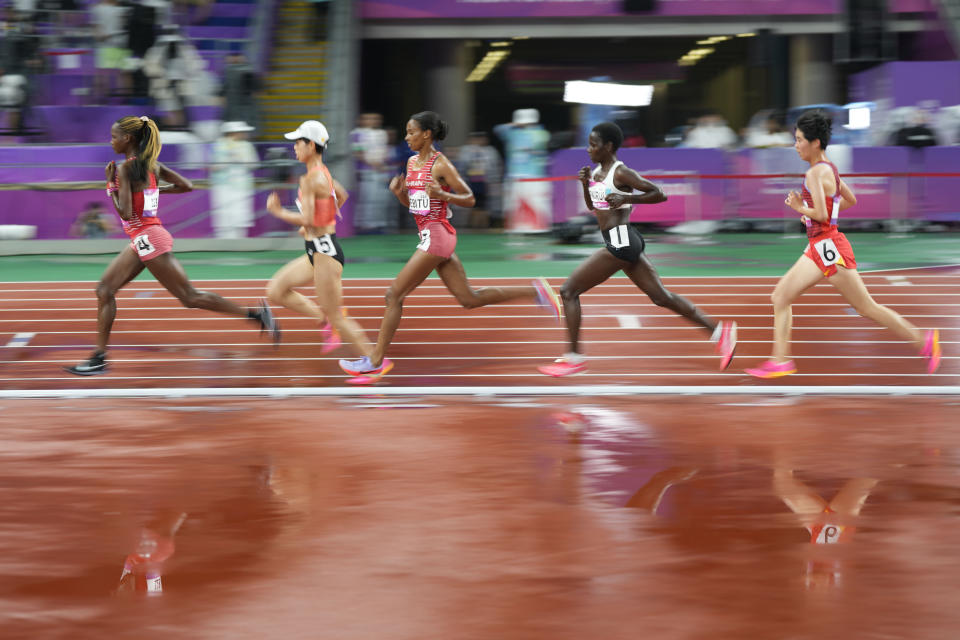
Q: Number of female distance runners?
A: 5